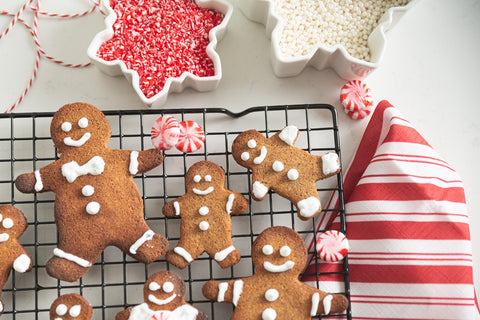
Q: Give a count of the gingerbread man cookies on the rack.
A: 7